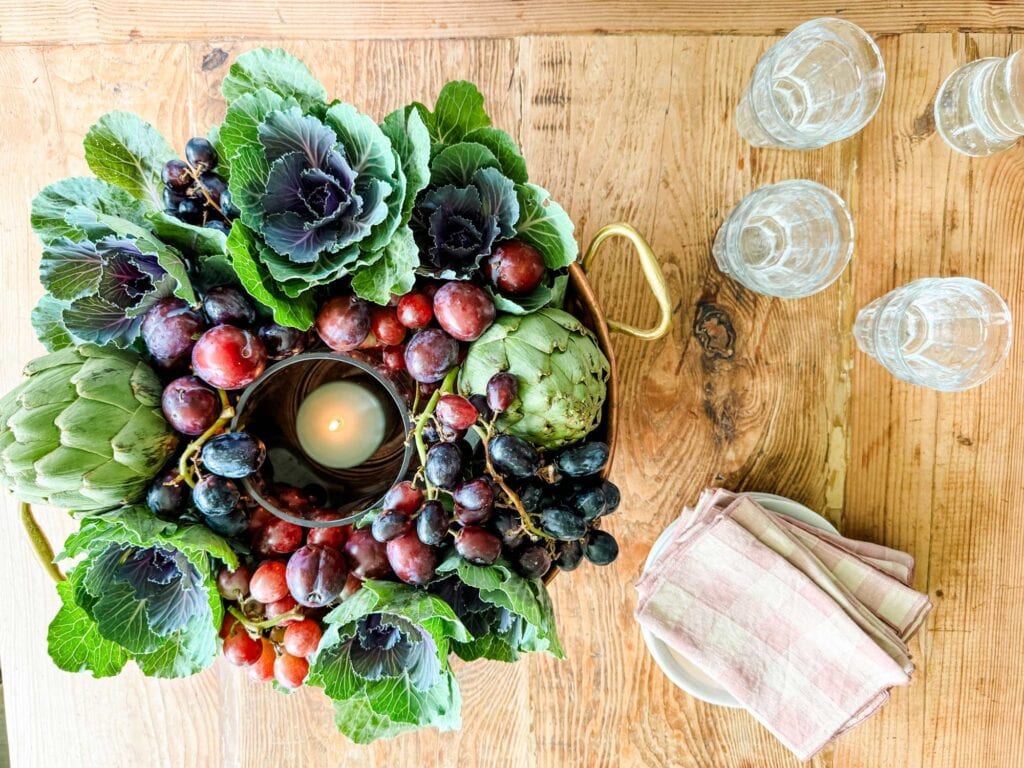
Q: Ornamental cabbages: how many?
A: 6